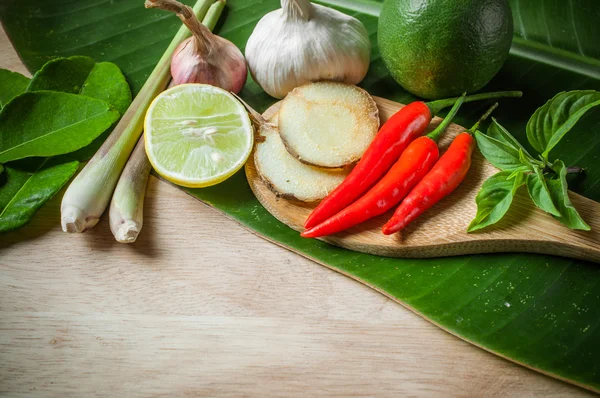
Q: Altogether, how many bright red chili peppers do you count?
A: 3